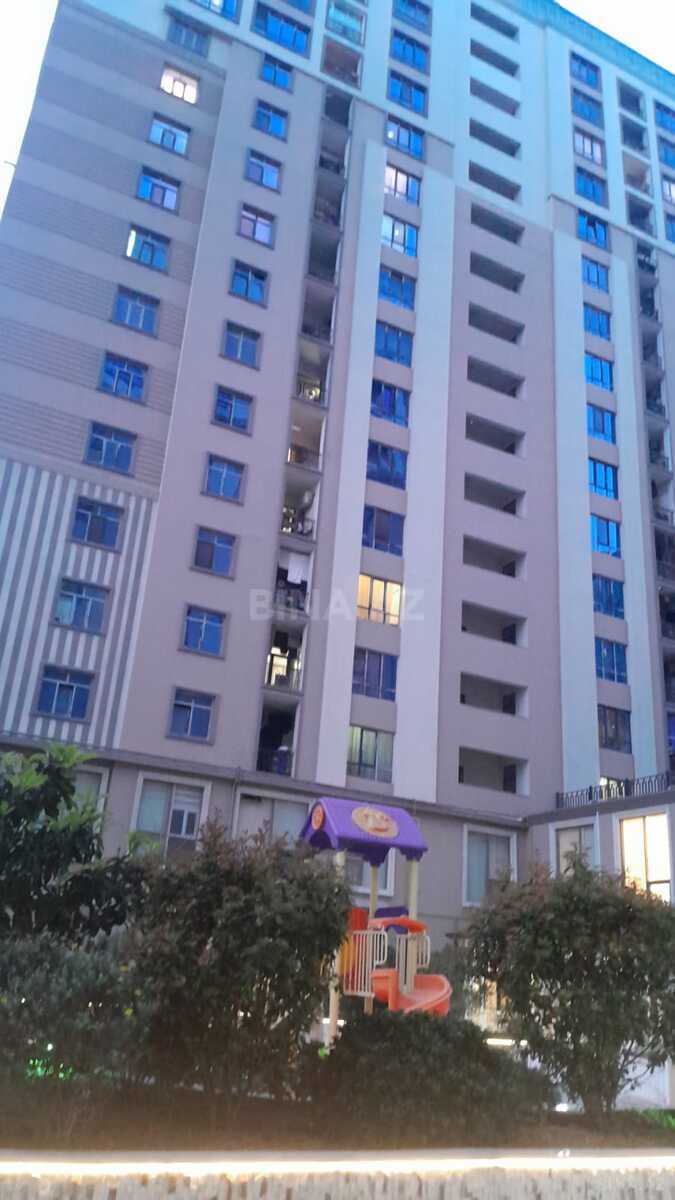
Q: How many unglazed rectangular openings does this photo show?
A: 15